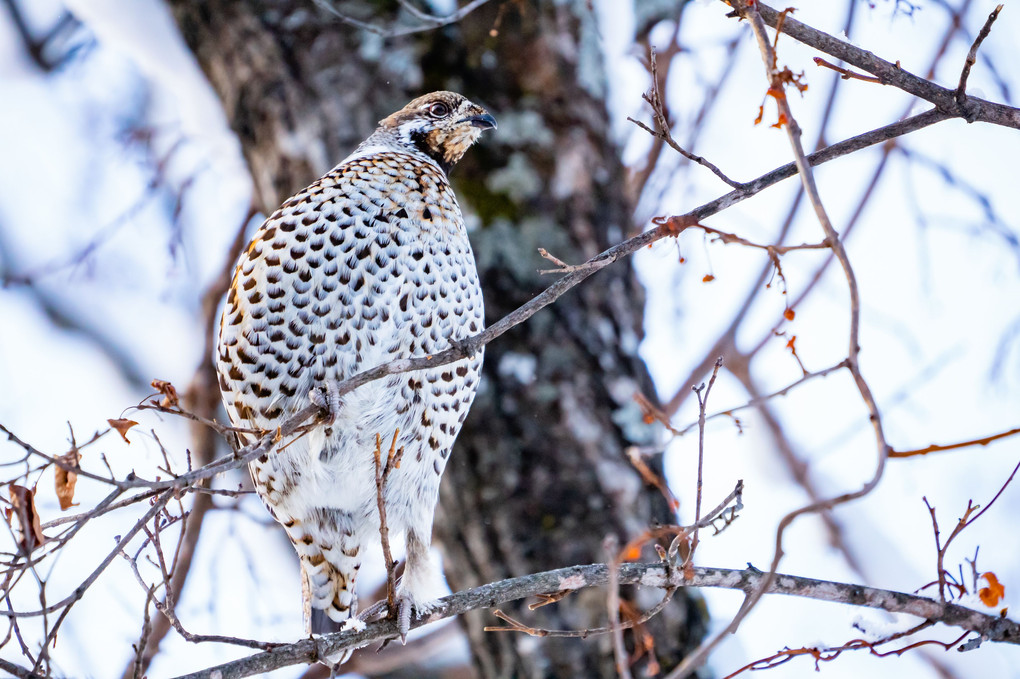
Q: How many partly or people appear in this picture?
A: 0